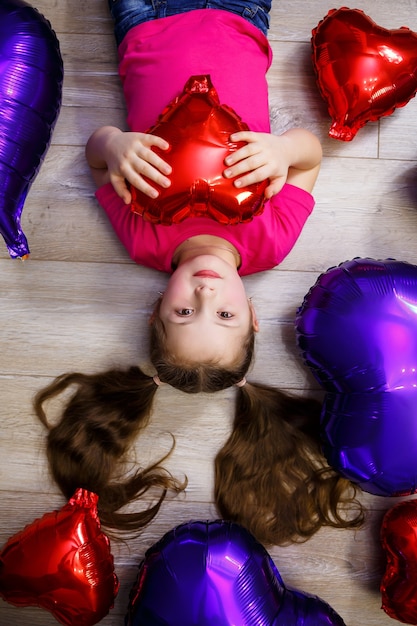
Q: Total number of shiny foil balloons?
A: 7